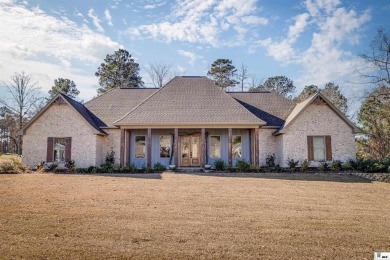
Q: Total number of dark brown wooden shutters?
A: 4